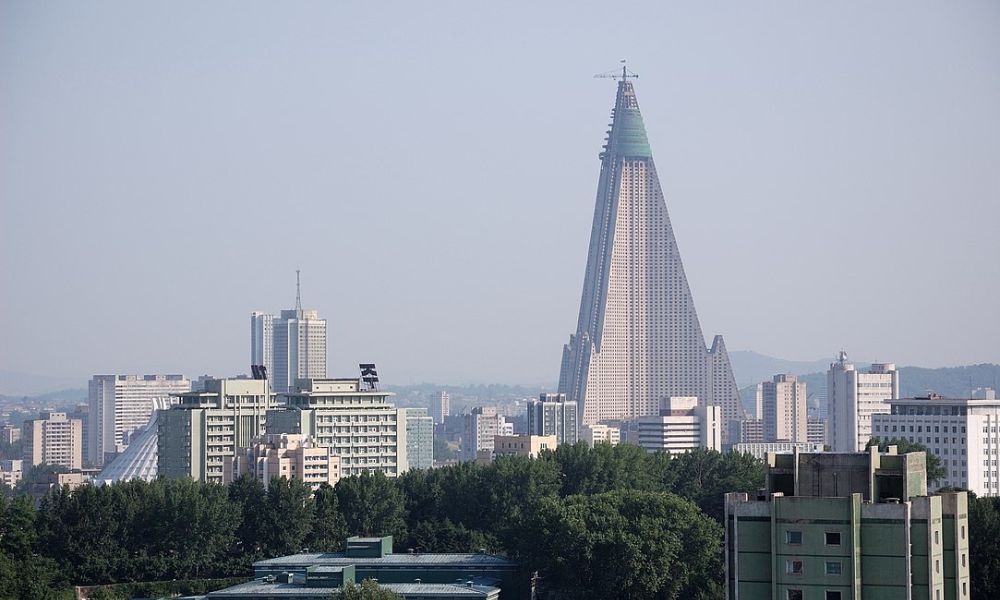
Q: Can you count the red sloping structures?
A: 0